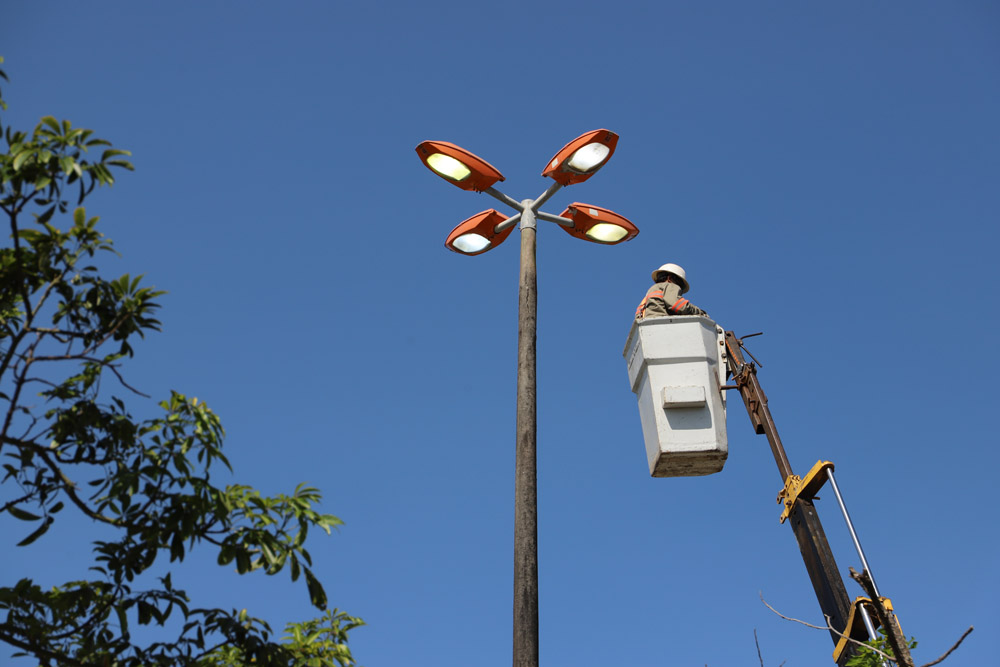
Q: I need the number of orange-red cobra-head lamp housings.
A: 4